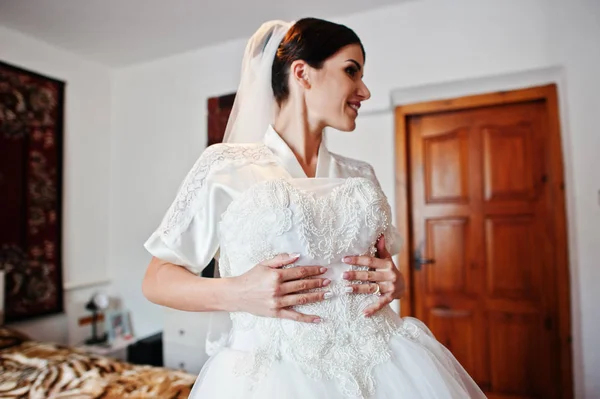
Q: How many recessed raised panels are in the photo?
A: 6